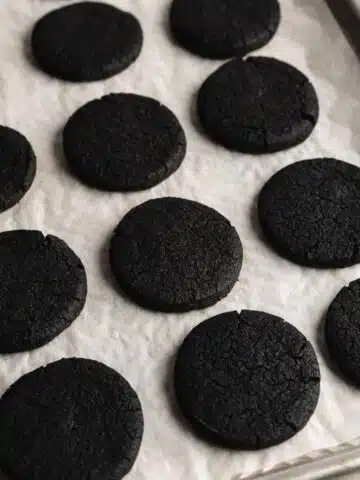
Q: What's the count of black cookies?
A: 11